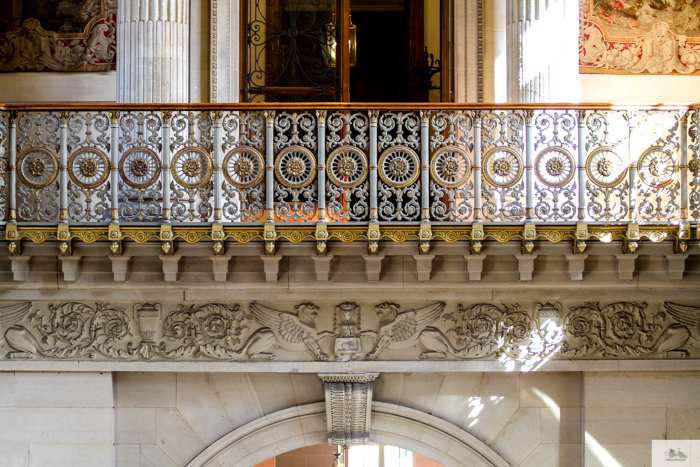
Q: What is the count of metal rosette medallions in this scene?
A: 13